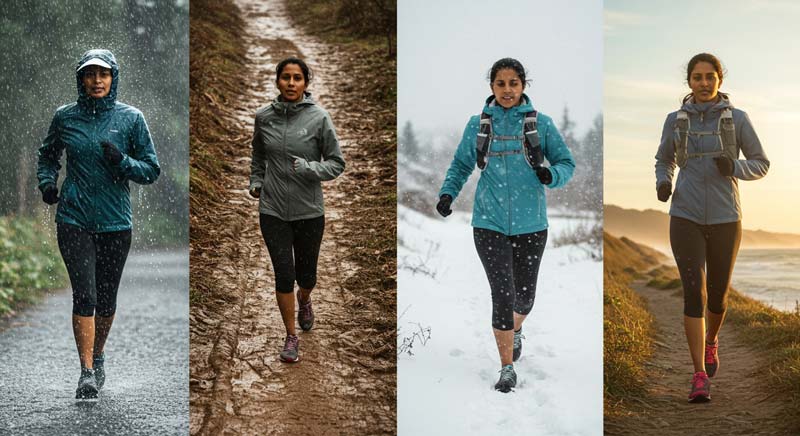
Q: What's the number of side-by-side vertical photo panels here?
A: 4